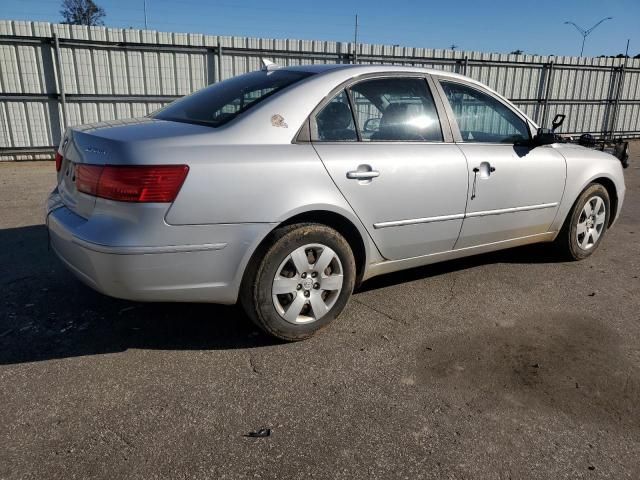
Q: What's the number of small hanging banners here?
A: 0